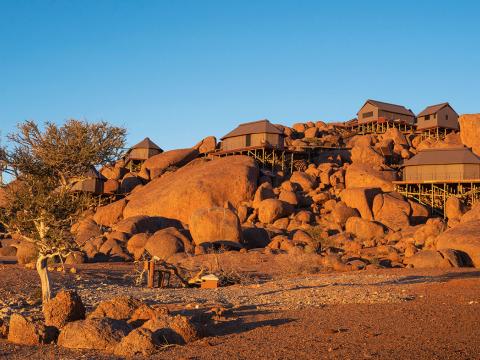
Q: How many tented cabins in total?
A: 6